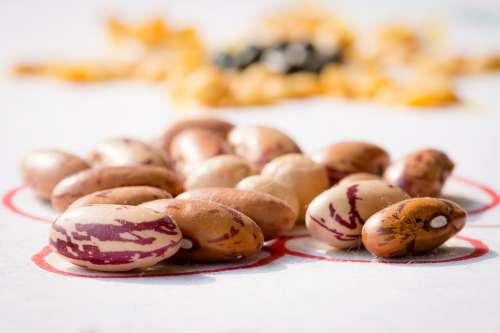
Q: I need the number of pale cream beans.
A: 3